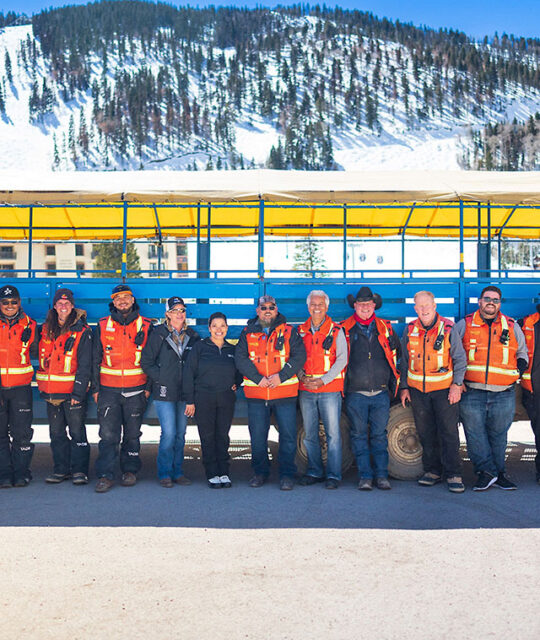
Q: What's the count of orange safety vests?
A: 9